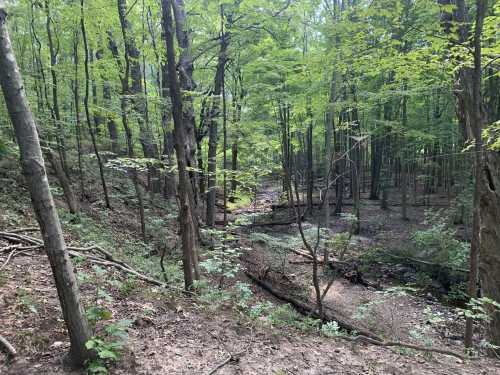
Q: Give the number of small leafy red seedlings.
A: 0